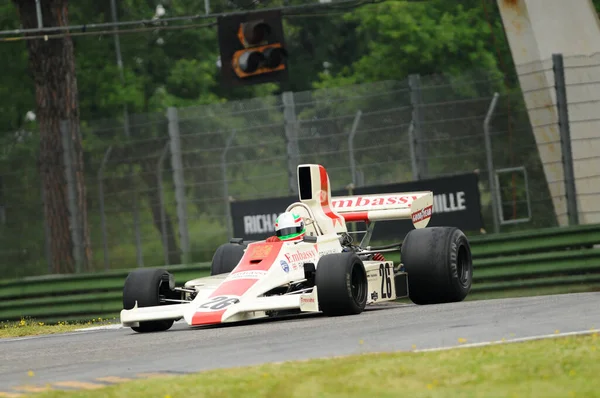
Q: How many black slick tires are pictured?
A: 4